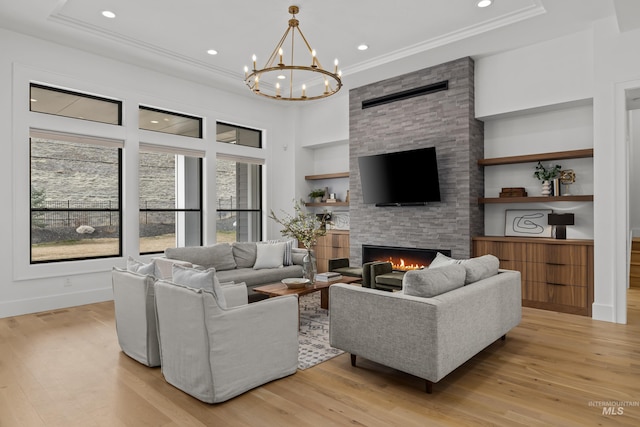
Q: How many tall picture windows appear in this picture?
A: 3